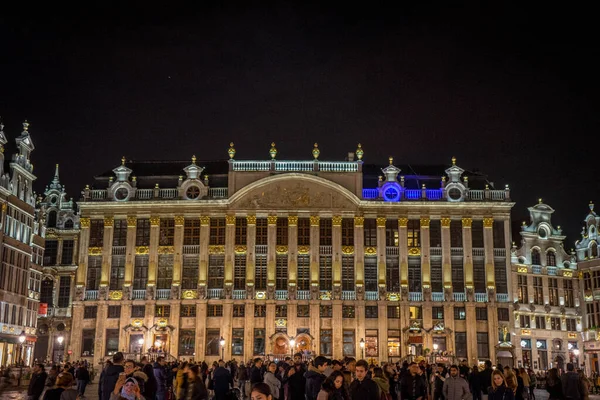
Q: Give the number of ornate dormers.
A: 4